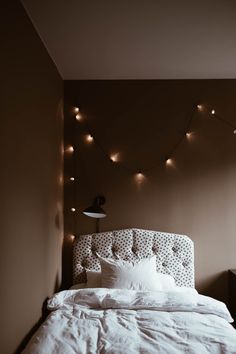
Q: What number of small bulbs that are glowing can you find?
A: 14